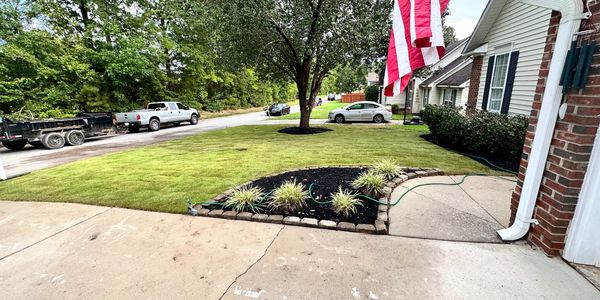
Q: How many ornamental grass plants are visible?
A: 5